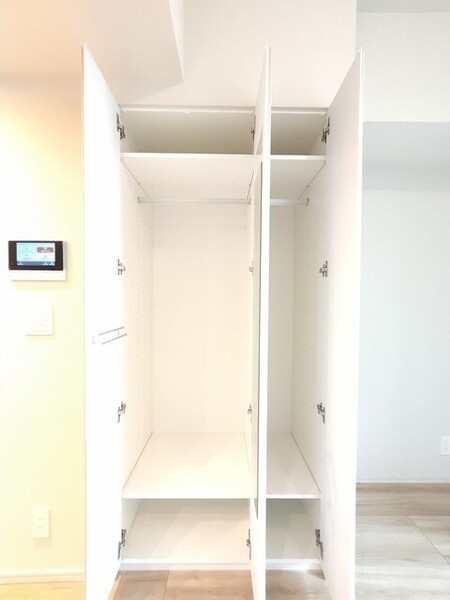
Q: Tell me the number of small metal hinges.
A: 12